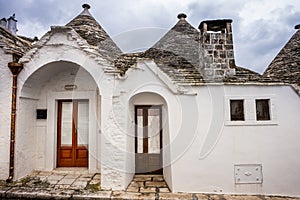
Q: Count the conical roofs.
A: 3